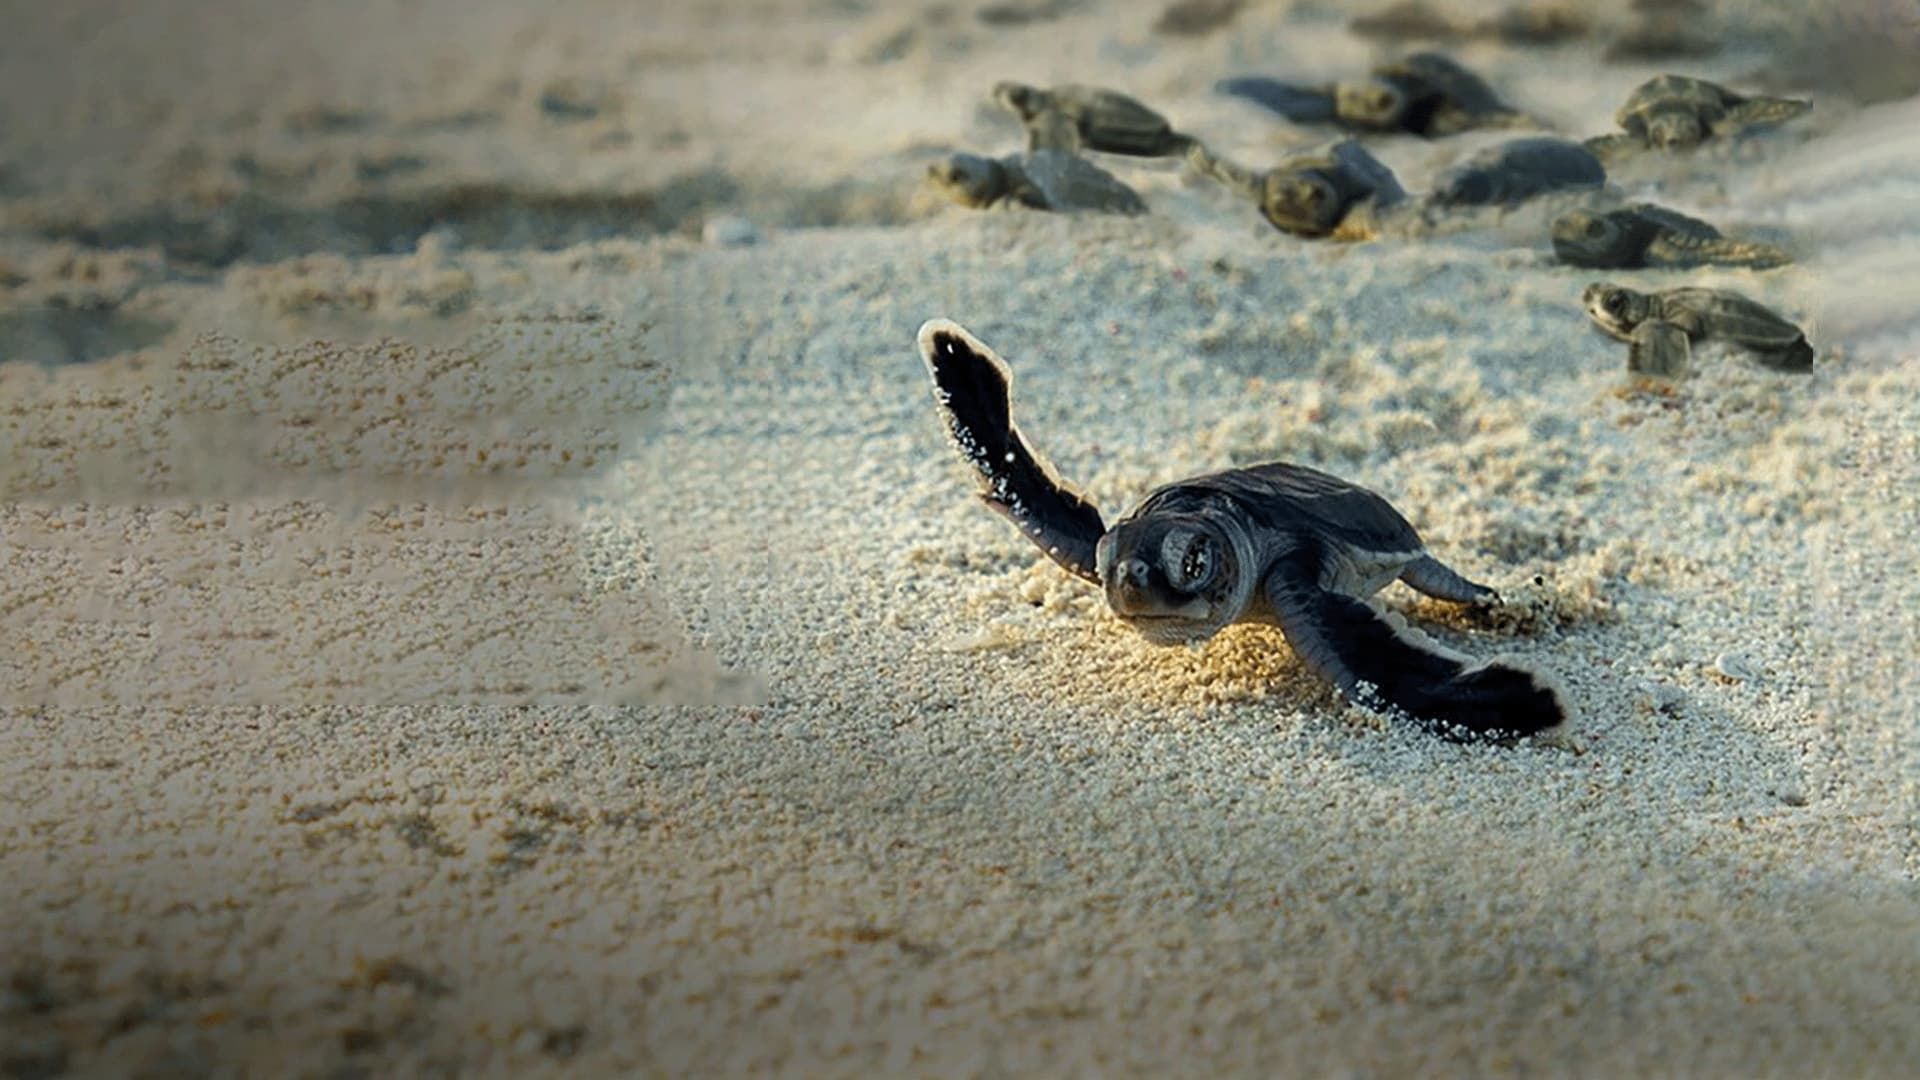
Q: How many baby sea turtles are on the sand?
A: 9